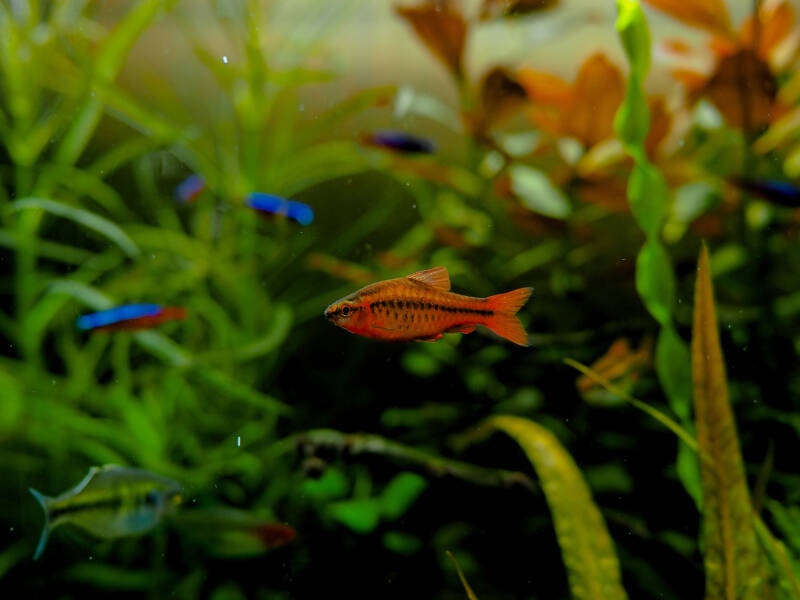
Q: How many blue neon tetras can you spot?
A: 5